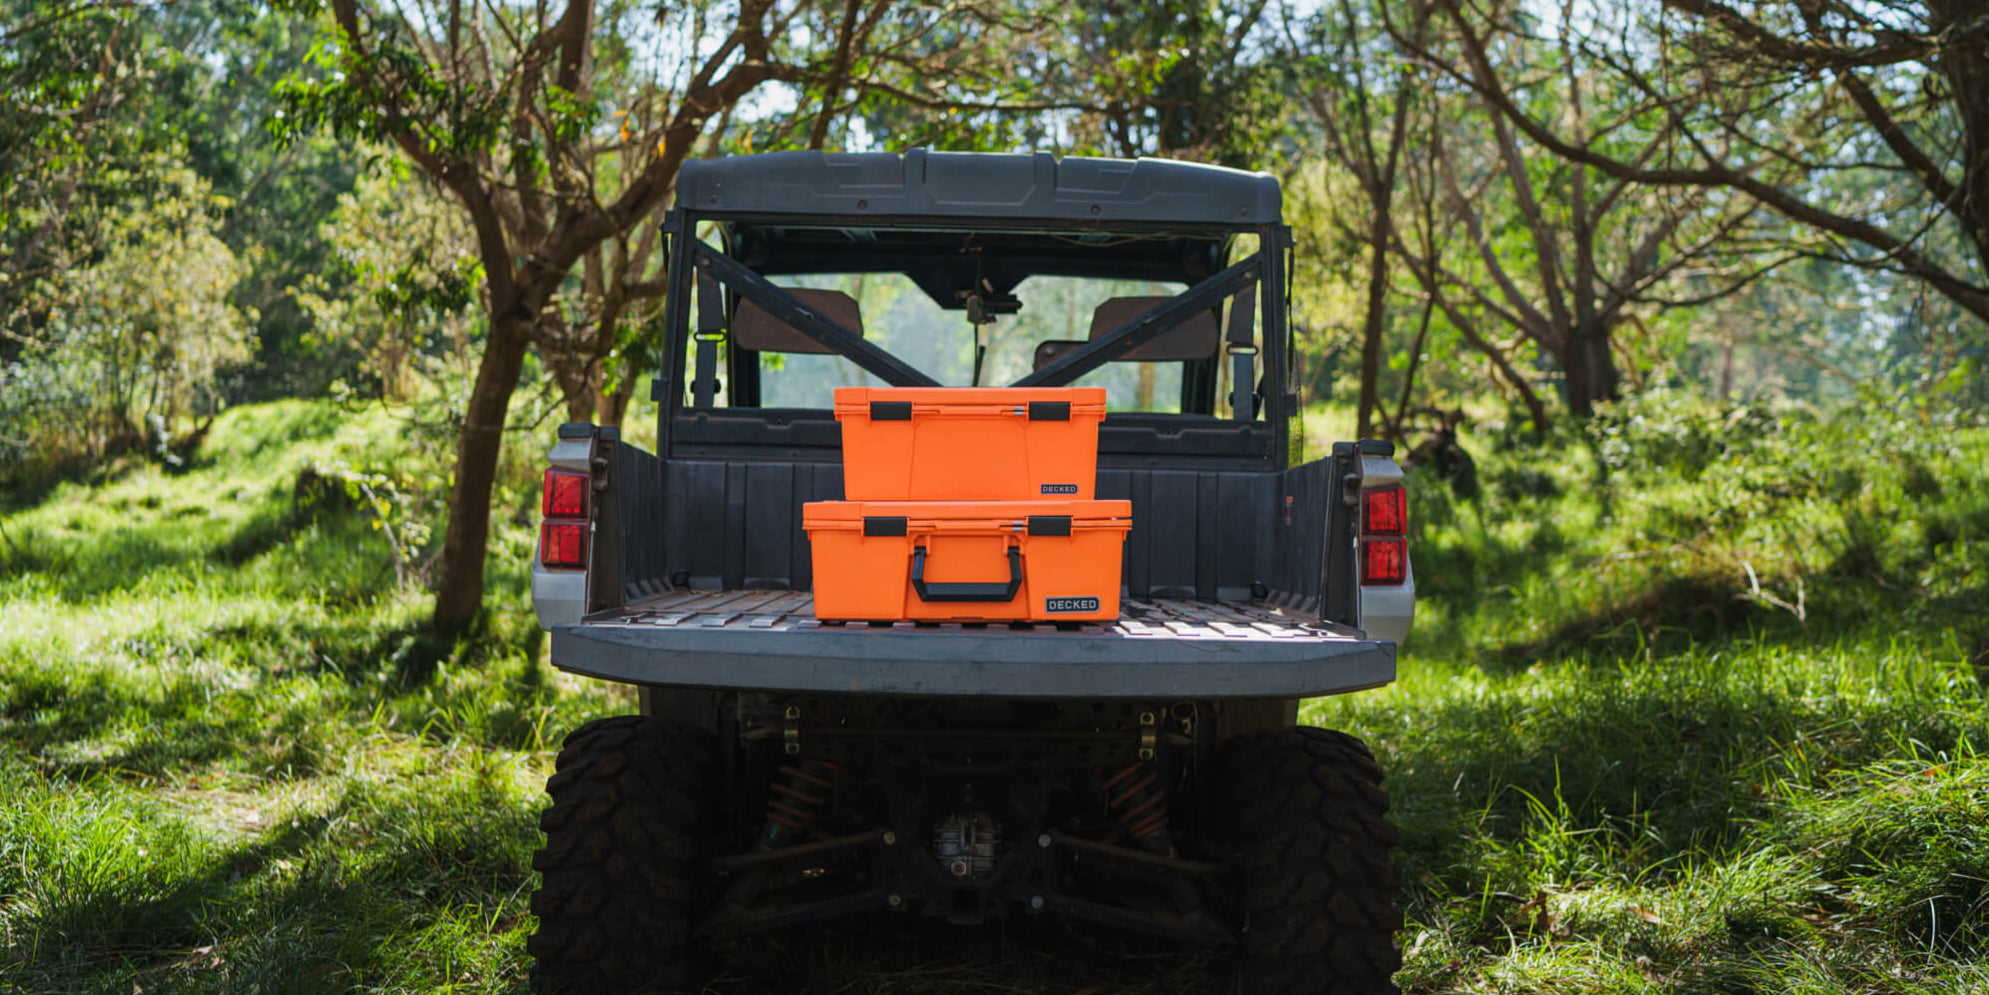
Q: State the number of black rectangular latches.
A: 4